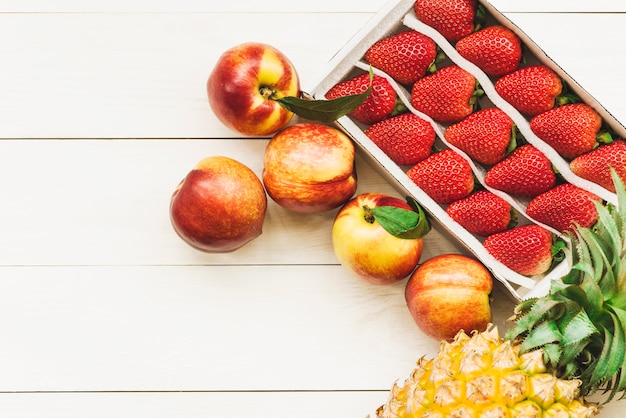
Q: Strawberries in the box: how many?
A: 15